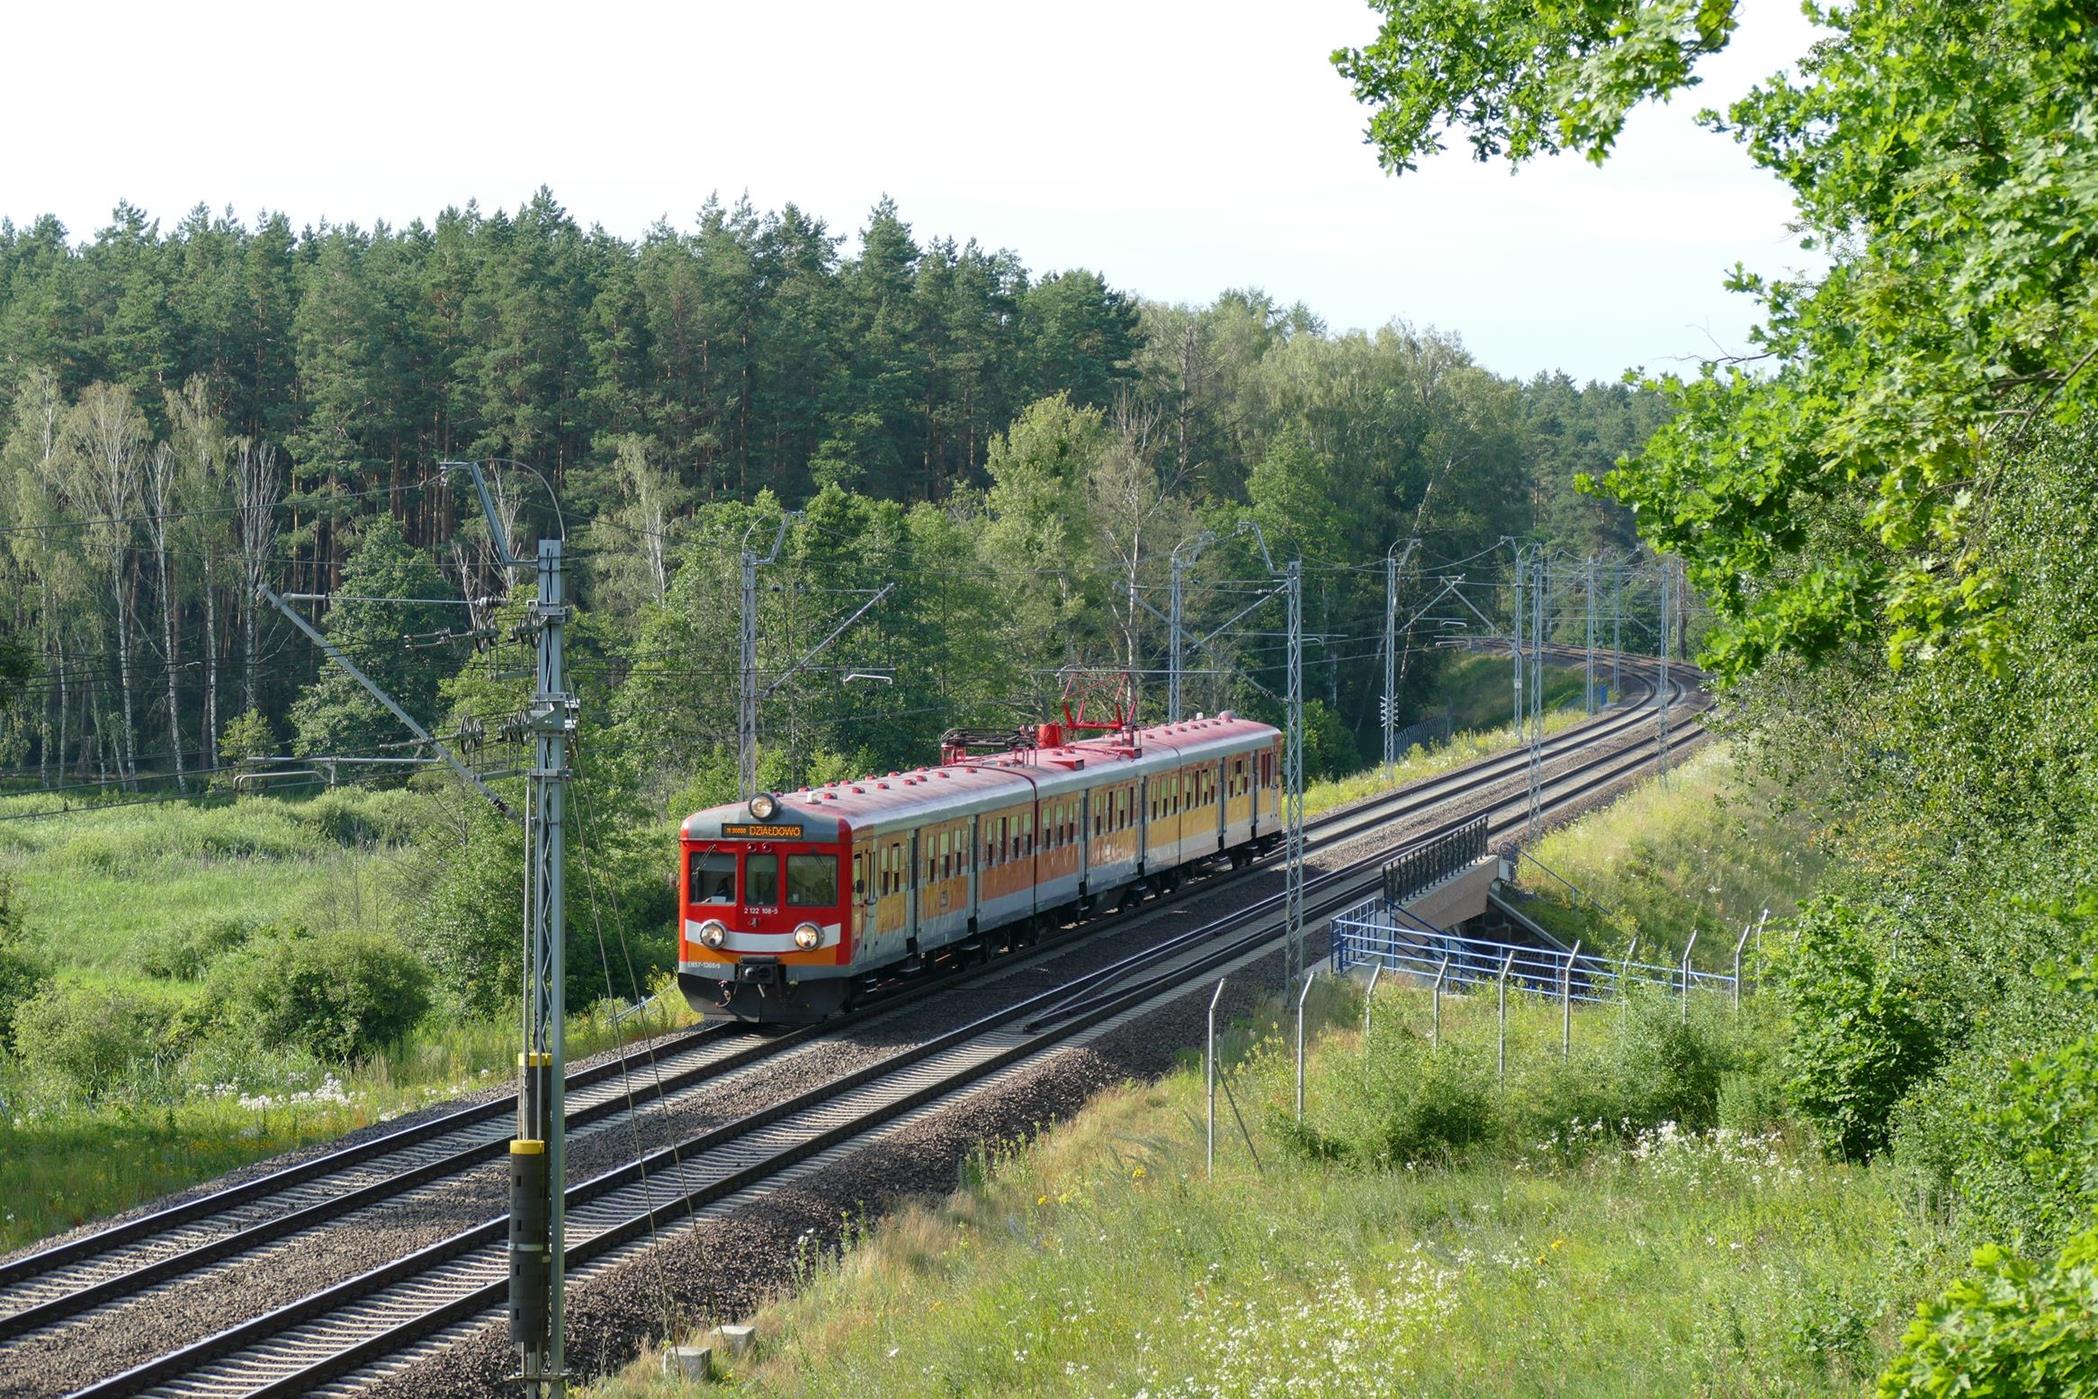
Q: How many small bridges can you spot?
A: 1